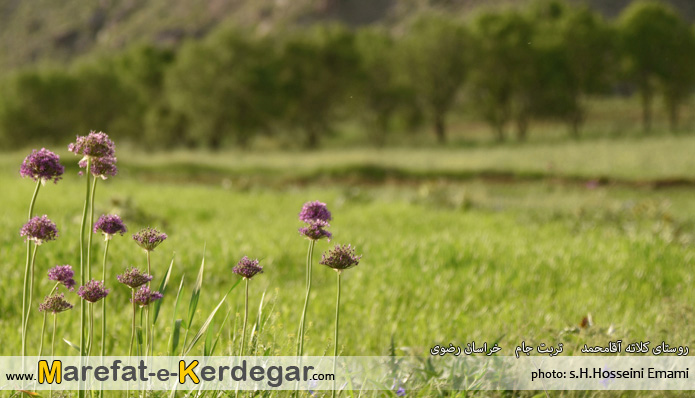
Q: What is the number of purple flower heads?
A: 15